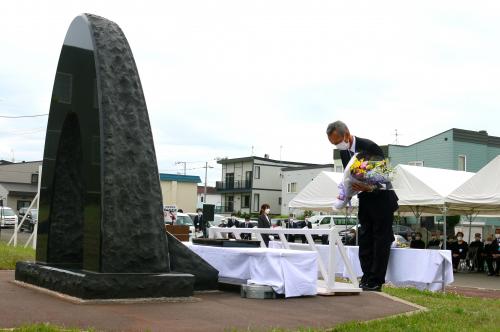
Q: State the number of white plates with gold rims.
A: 0